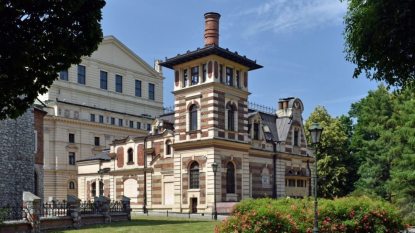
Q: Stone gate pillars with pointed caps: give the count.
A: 4